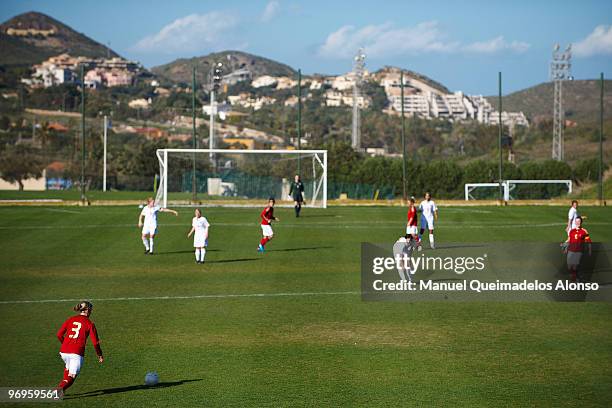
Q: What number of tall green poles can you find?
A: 6